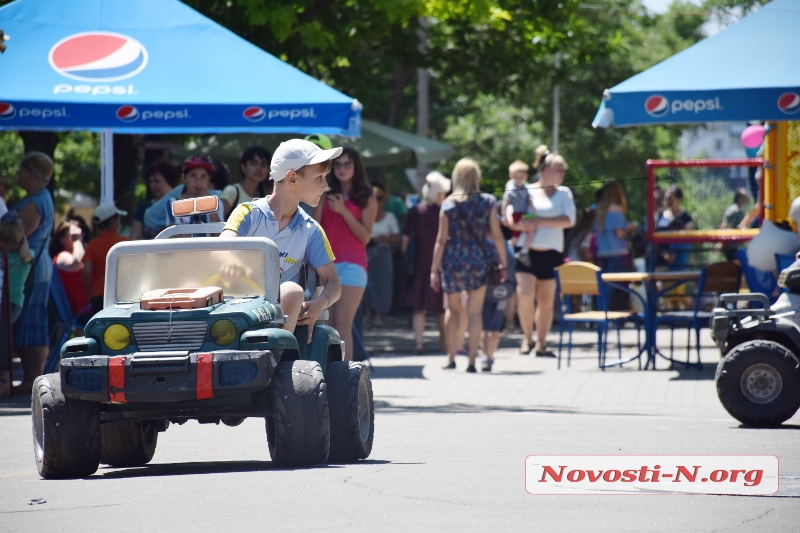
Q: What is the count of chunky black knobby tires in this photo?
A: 5